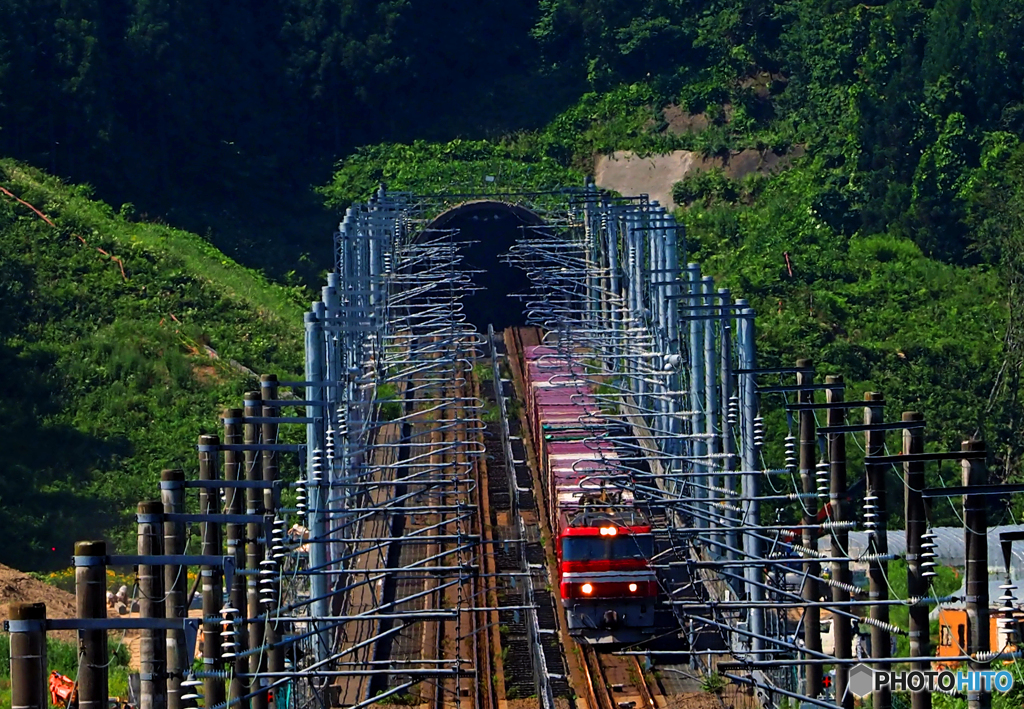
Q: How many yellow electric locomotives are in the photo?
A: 0